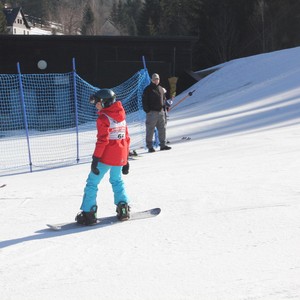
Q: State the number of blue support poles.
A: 3